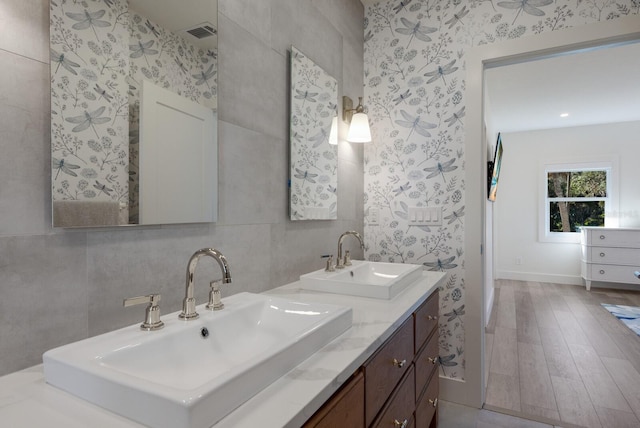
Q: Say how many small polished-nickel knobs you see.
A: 5